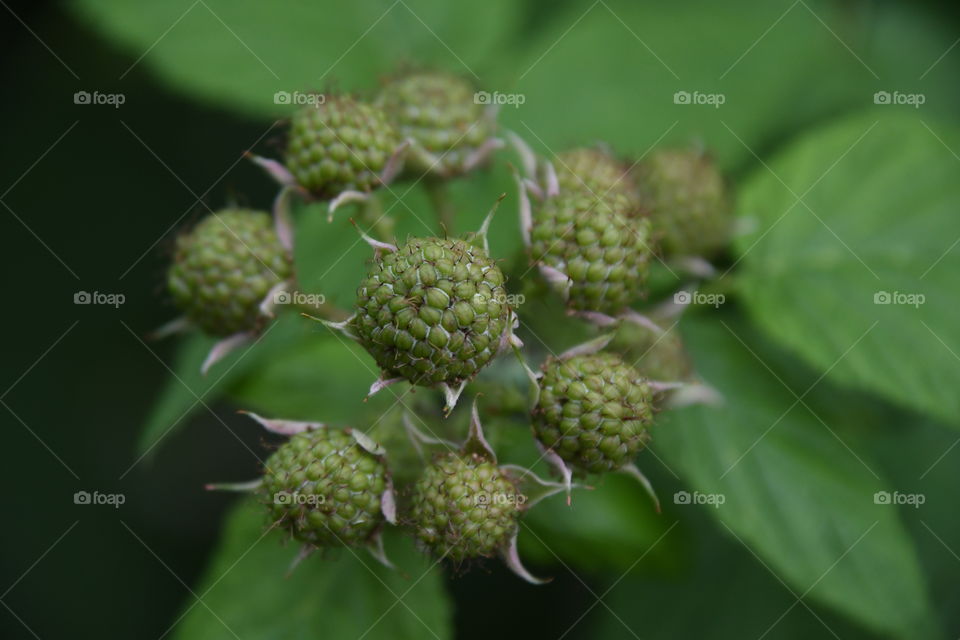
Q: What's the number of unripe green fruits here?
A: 11